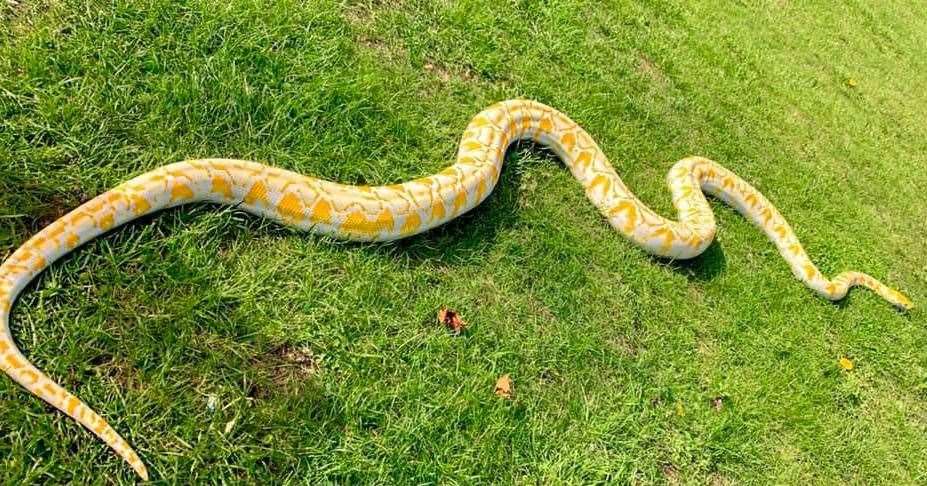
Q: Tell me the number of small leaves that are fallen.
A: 3